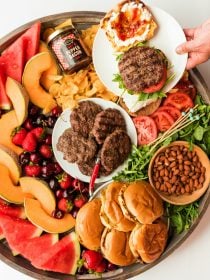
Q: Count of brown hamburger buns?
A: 5